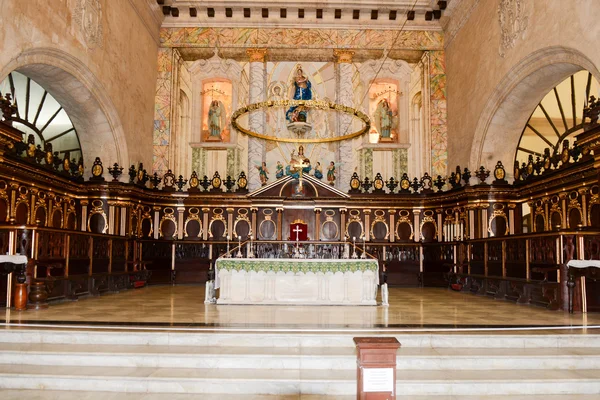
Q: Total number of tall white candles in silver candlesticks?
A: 6